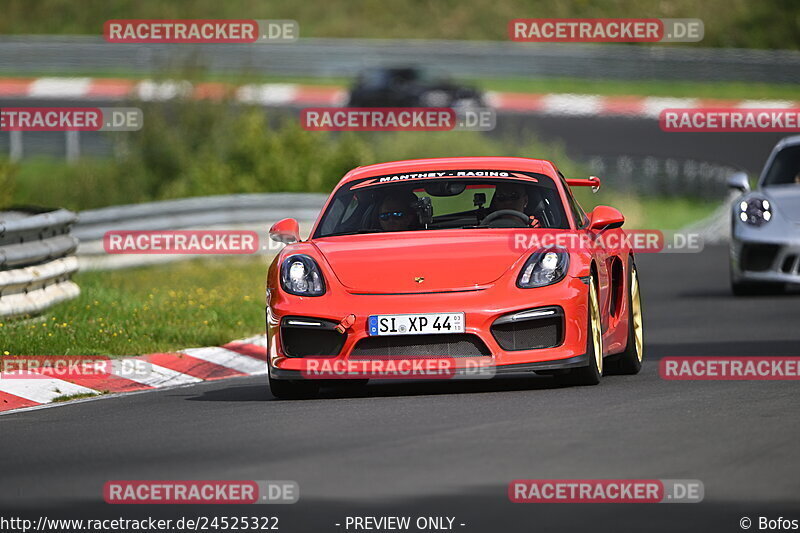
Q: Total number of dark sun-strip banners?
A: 1